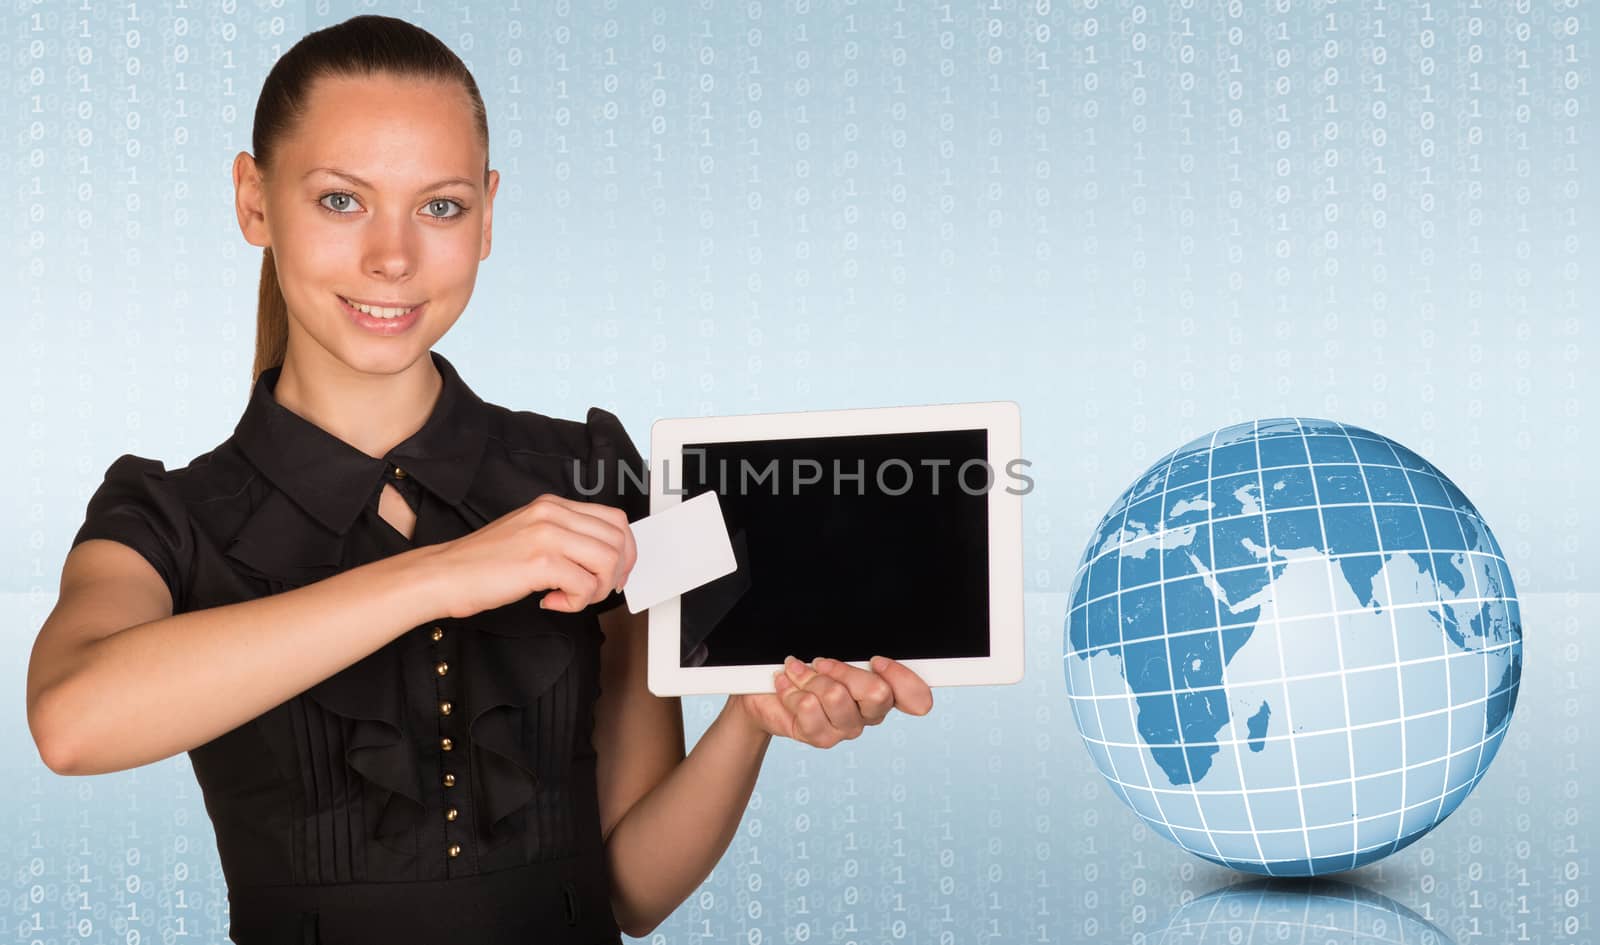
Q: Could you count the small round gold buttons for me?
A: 8